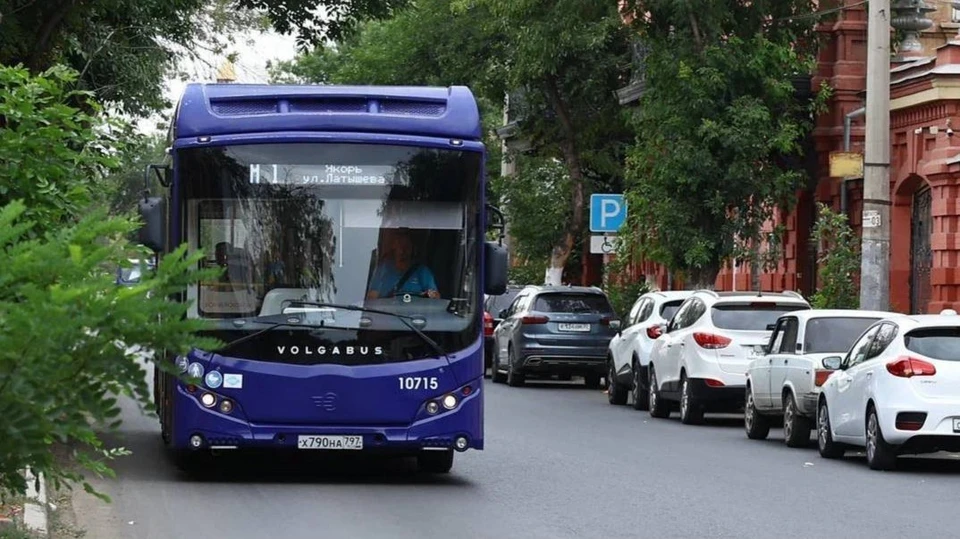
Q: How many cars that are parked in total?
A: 6